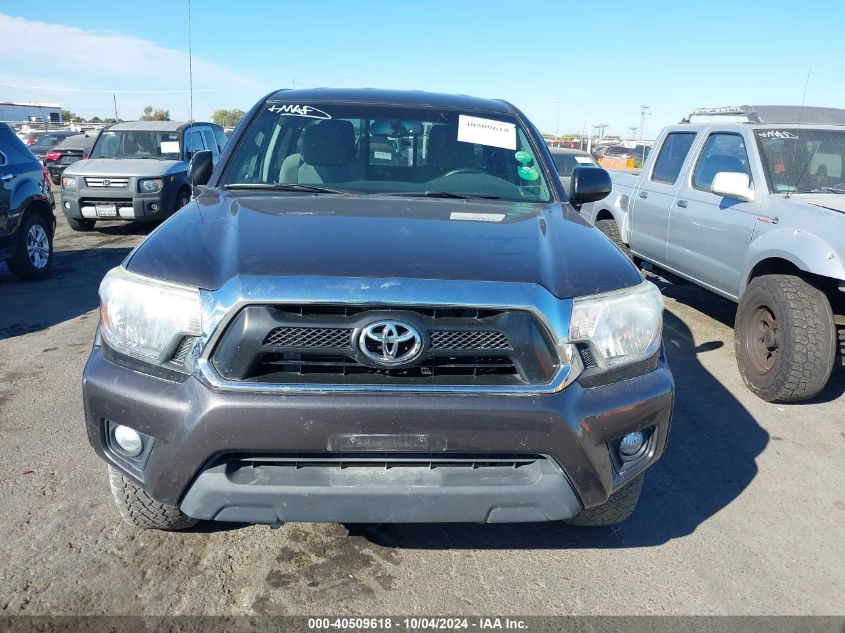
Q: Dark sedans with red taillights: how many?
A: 1